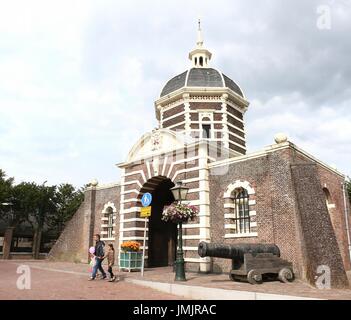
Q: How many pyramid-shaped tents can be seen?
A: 0